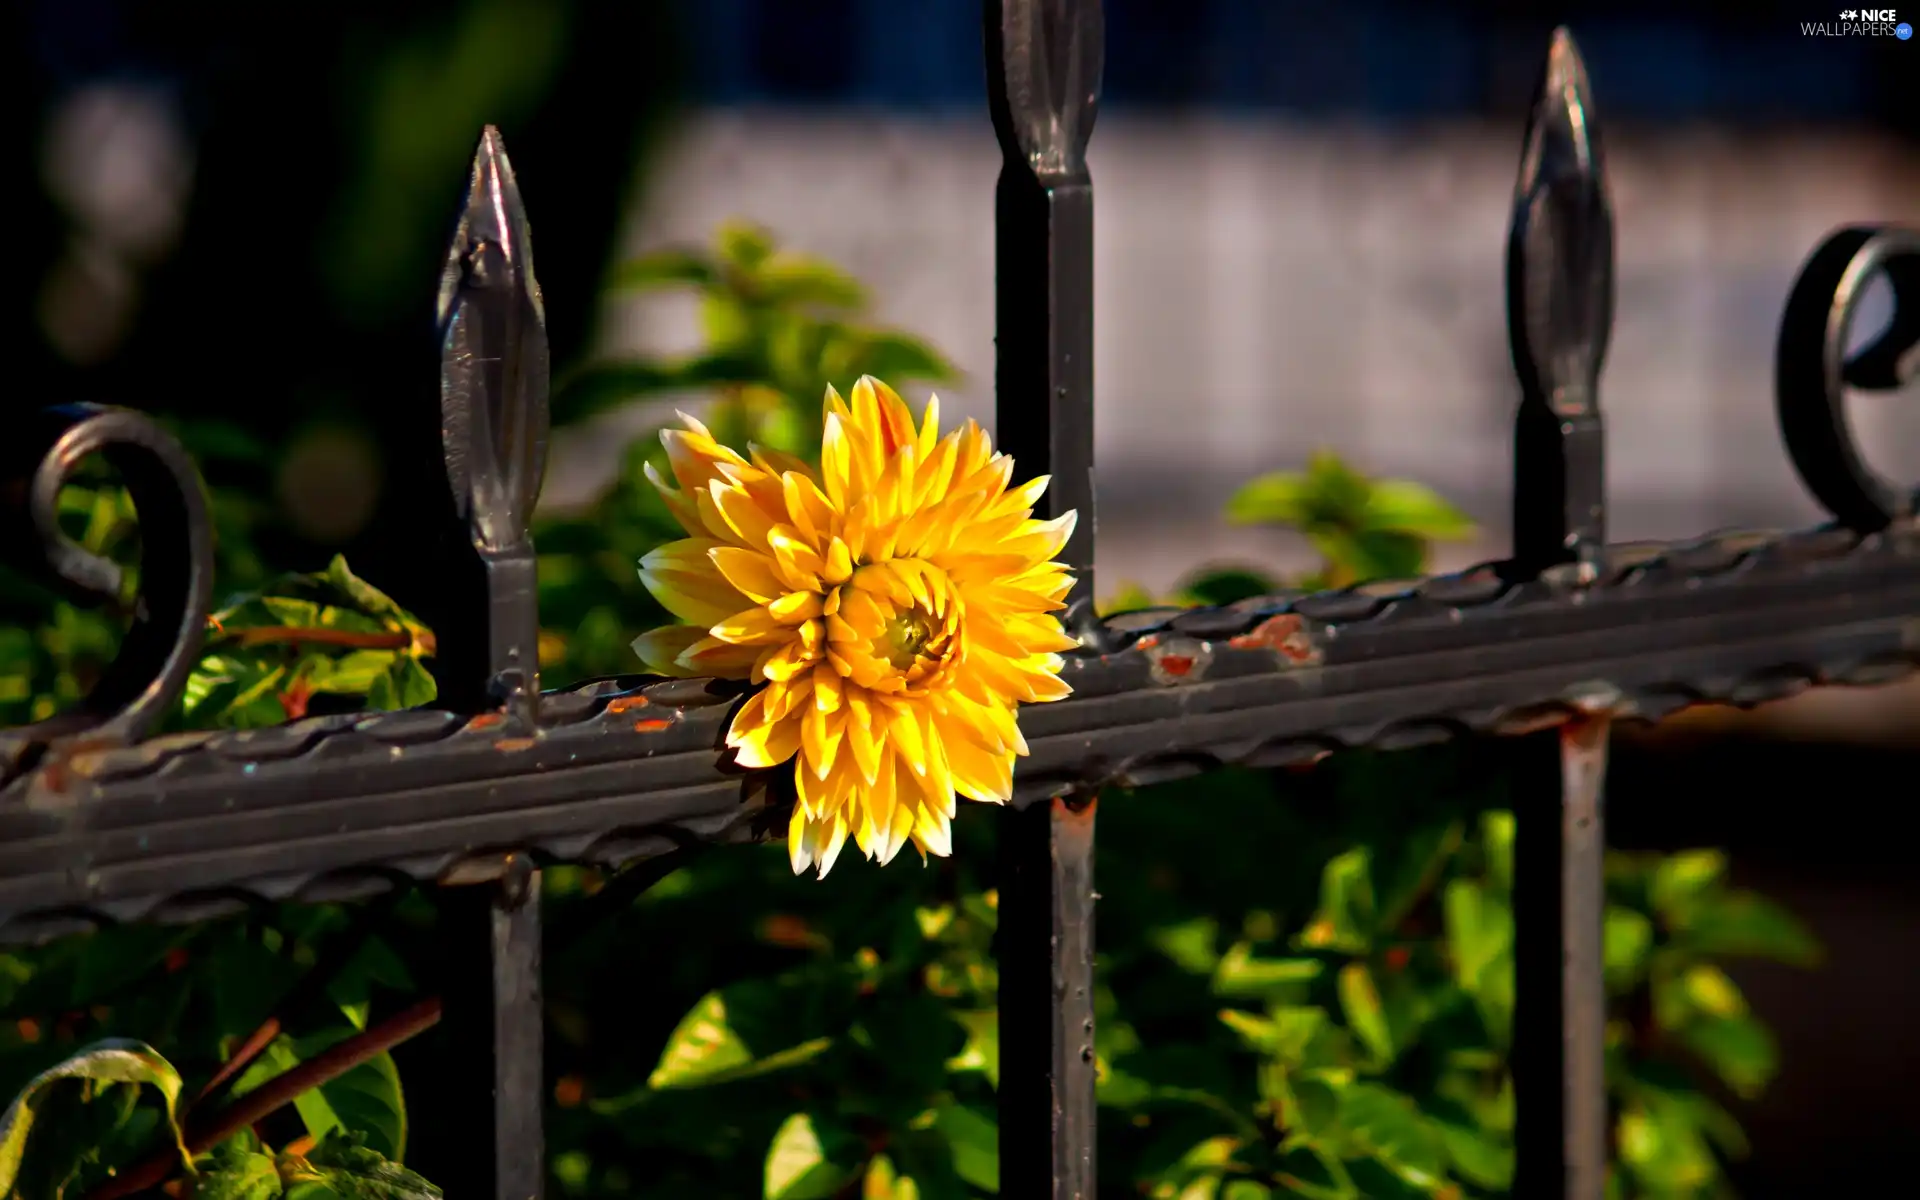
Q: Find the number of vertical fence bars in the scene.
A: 3